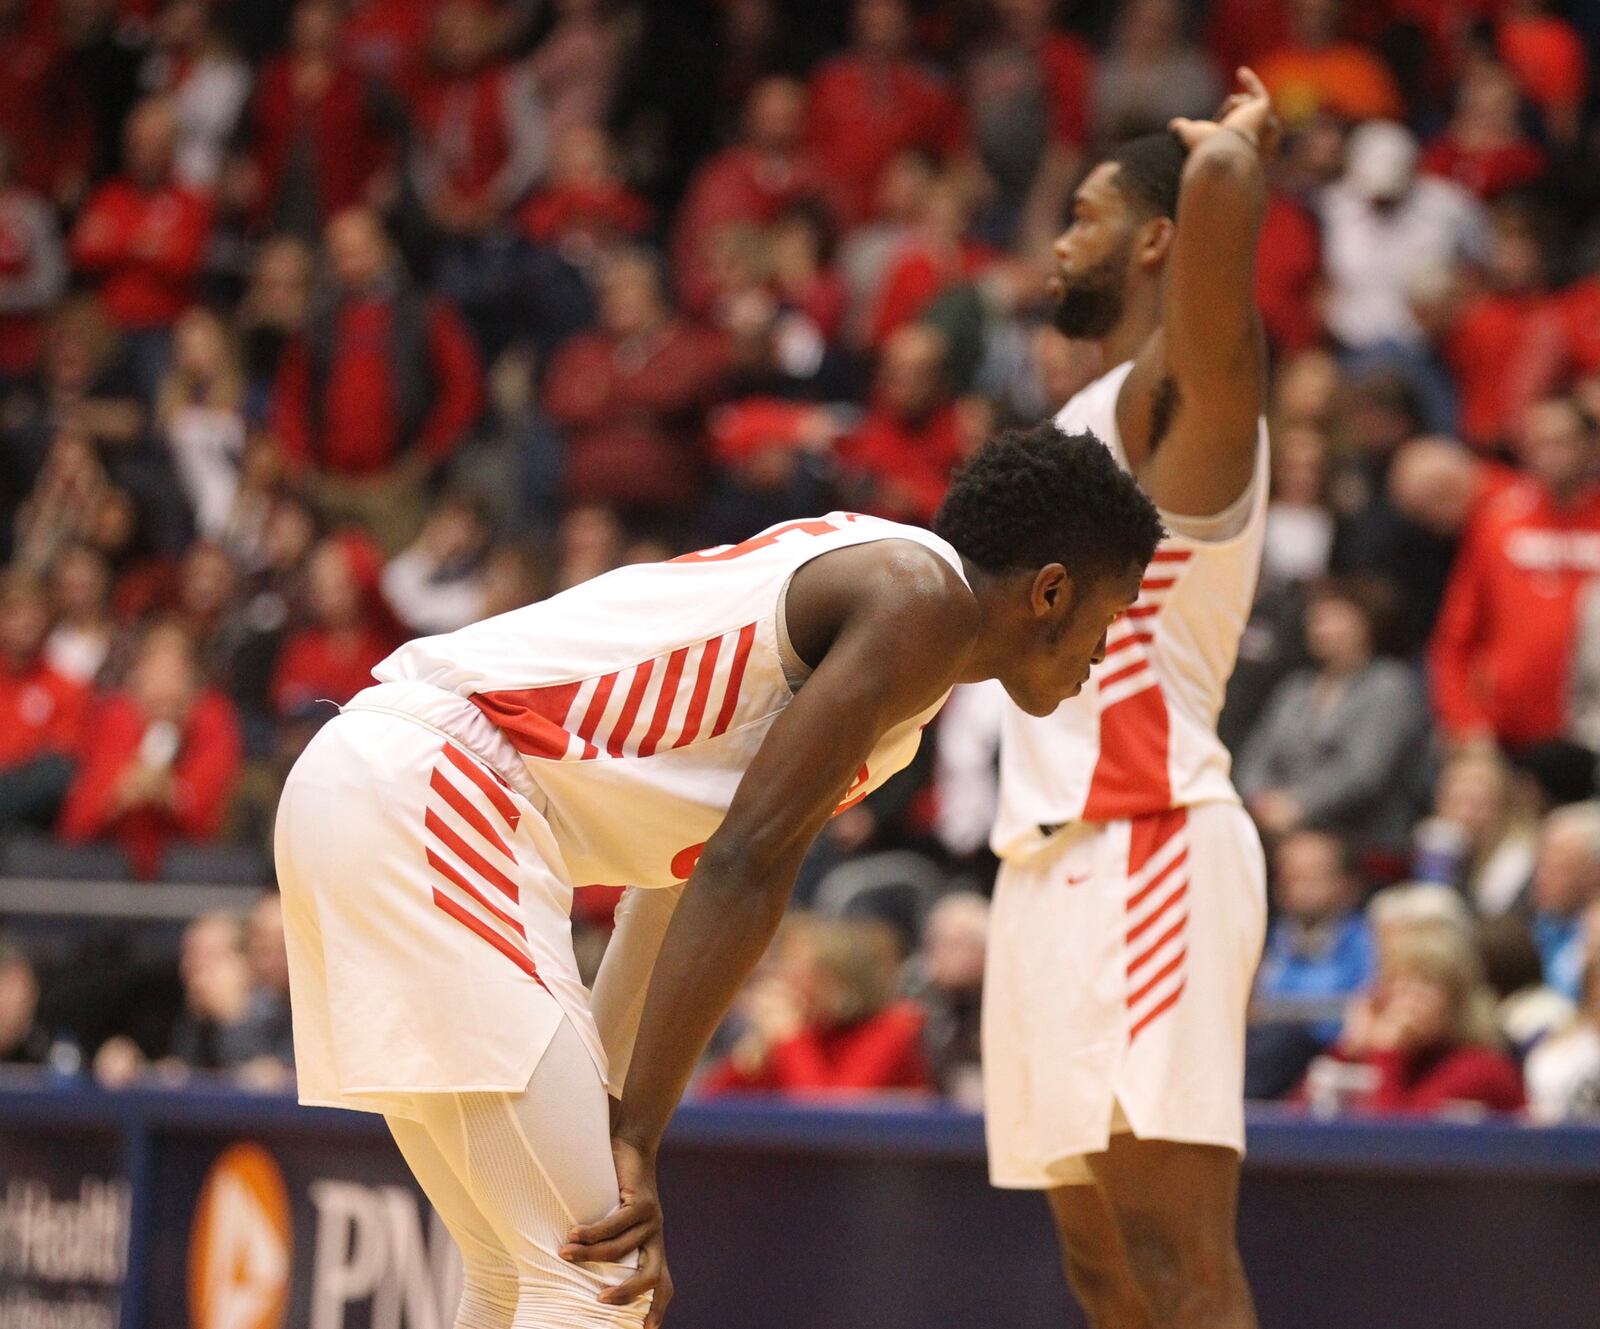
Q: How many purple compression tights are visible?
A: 0